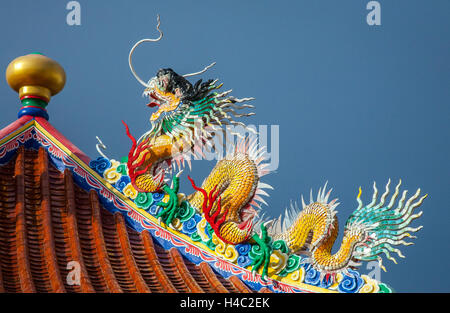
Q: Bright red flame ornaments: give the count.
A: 2